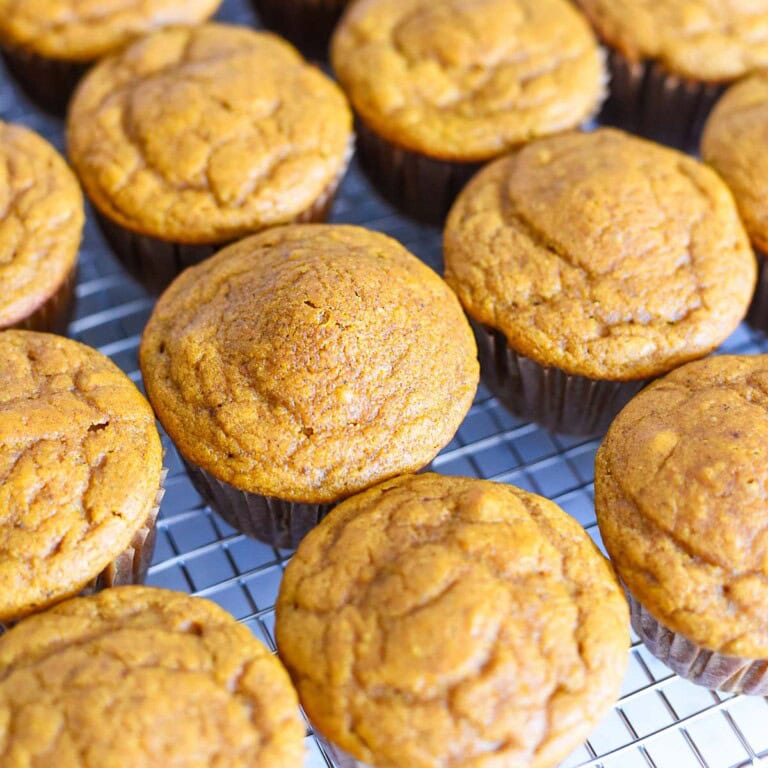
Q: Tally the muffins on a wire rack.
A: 13